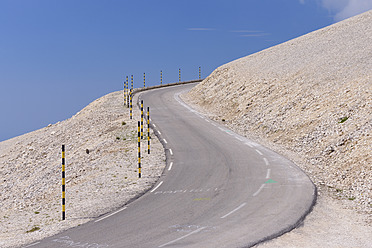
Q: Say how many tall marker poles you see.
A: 12